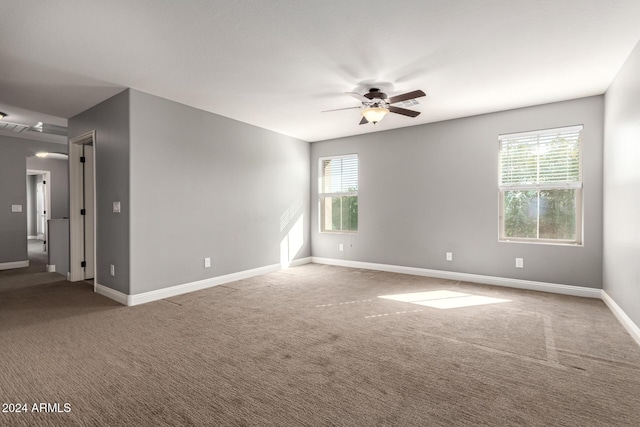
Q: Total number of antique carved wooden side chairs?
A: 0